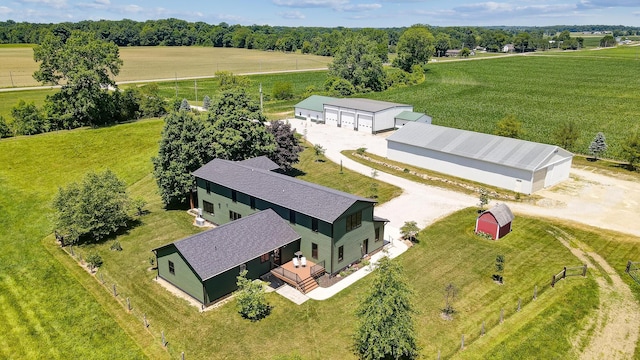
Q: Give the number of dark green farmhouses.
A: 1